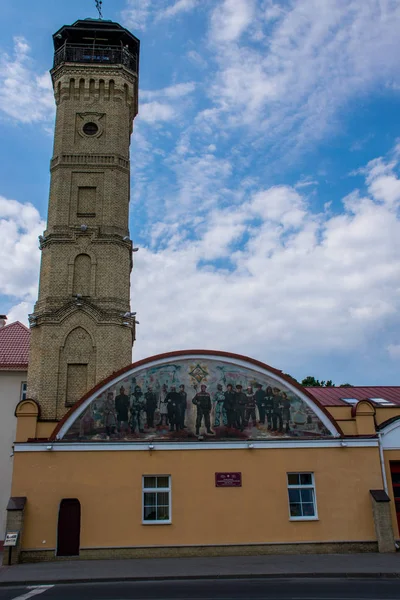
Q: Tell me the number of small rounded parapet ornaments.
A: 2